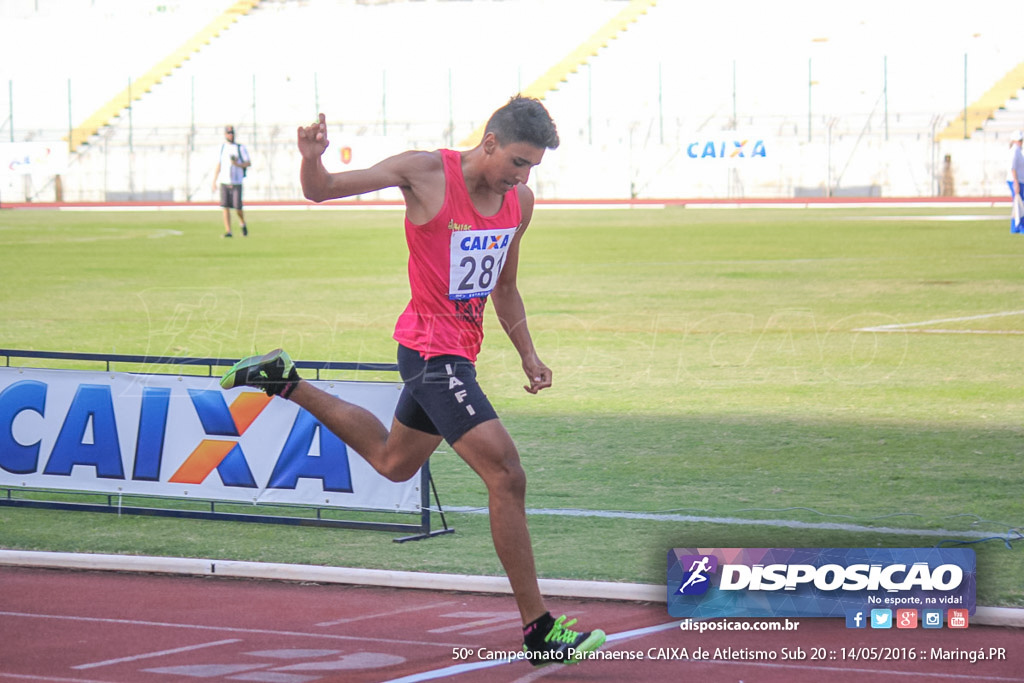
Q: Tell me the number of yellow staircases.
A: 3